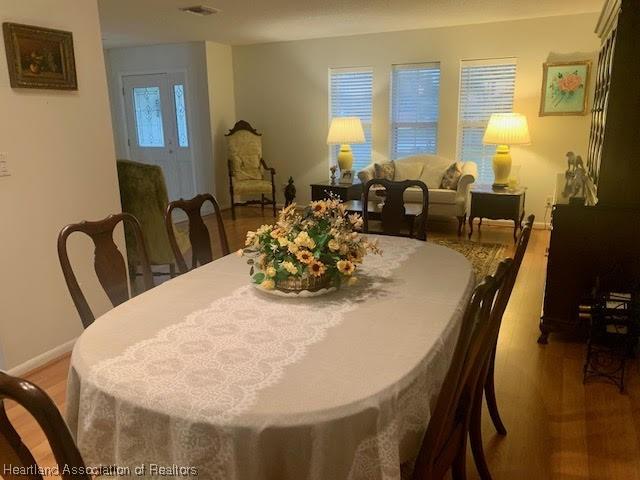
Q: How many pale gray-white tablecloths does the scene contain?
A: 1